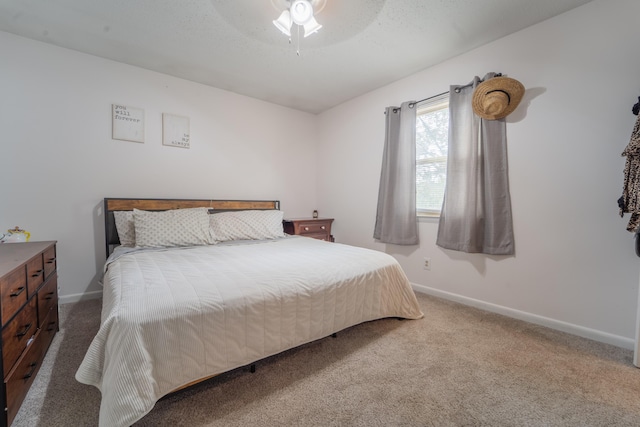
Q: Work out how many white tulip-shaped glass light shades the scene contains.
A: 3